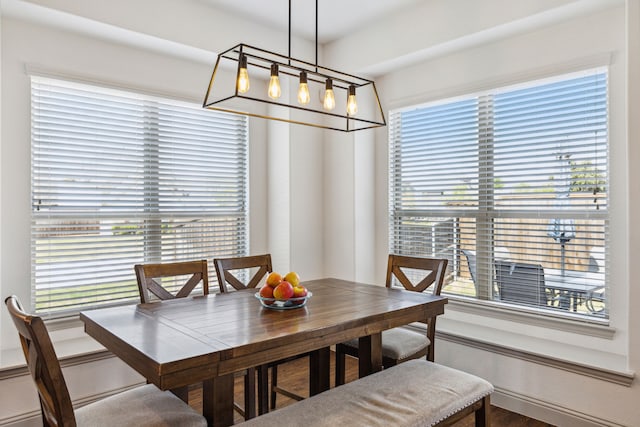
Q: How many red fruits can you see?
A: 3